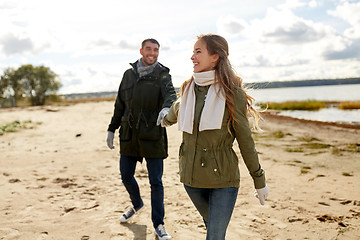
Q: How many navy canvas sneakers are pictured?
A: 2